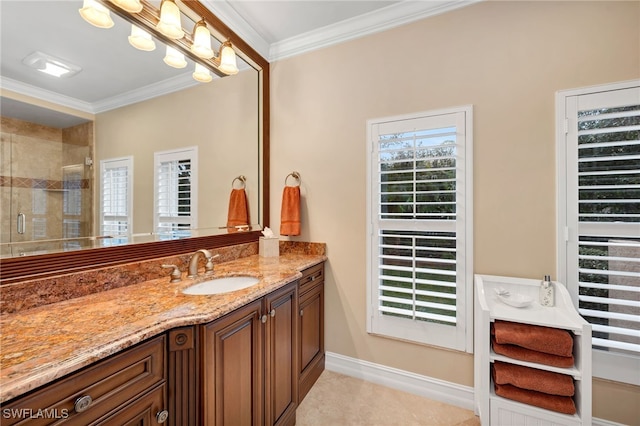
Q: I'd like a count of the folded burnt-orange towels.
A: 4